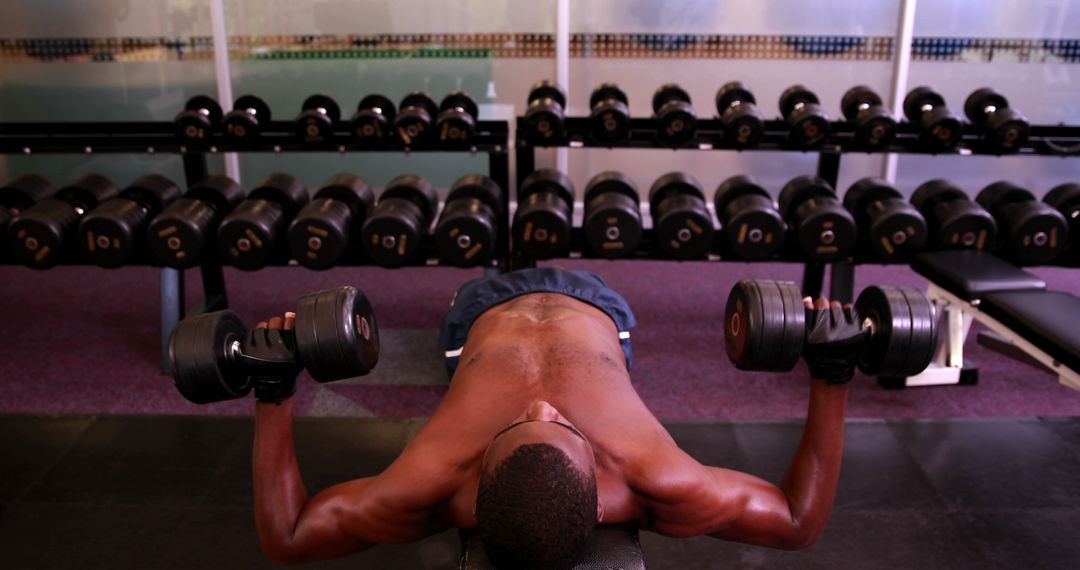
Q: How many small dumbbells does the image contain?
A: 14